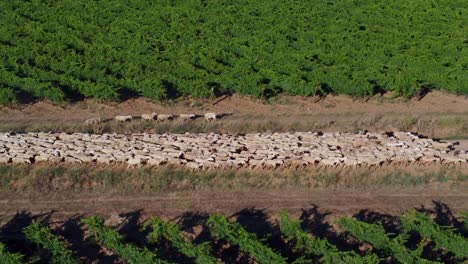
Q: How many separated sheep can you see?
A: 6